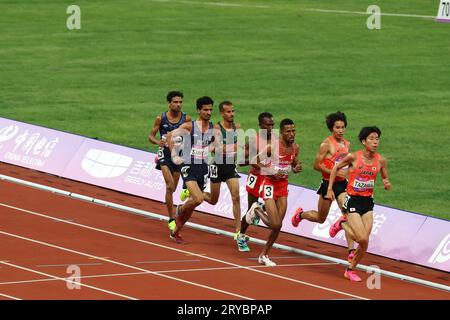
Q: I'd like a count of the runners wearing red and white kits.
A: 2